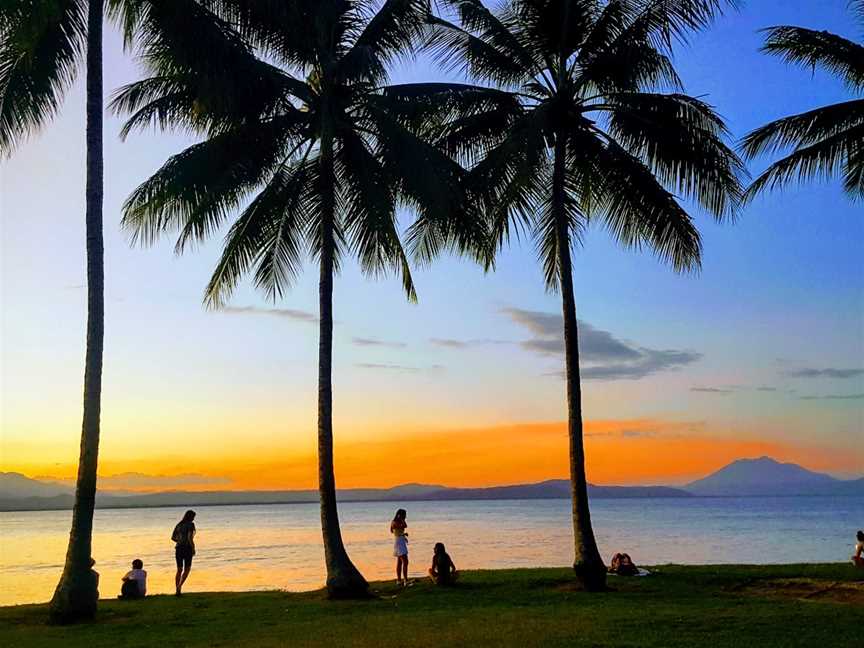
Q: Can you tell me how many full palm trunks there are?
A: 3